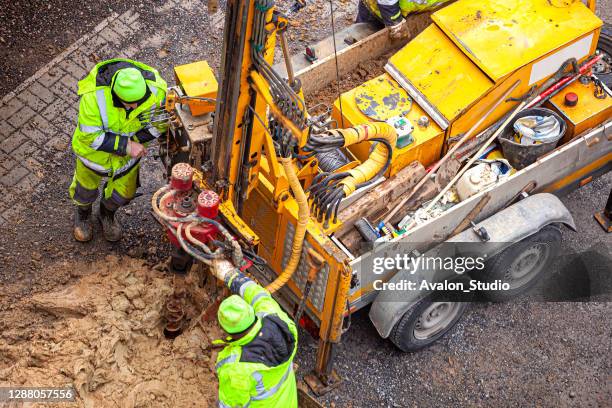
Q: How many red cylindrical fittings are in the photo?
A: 2